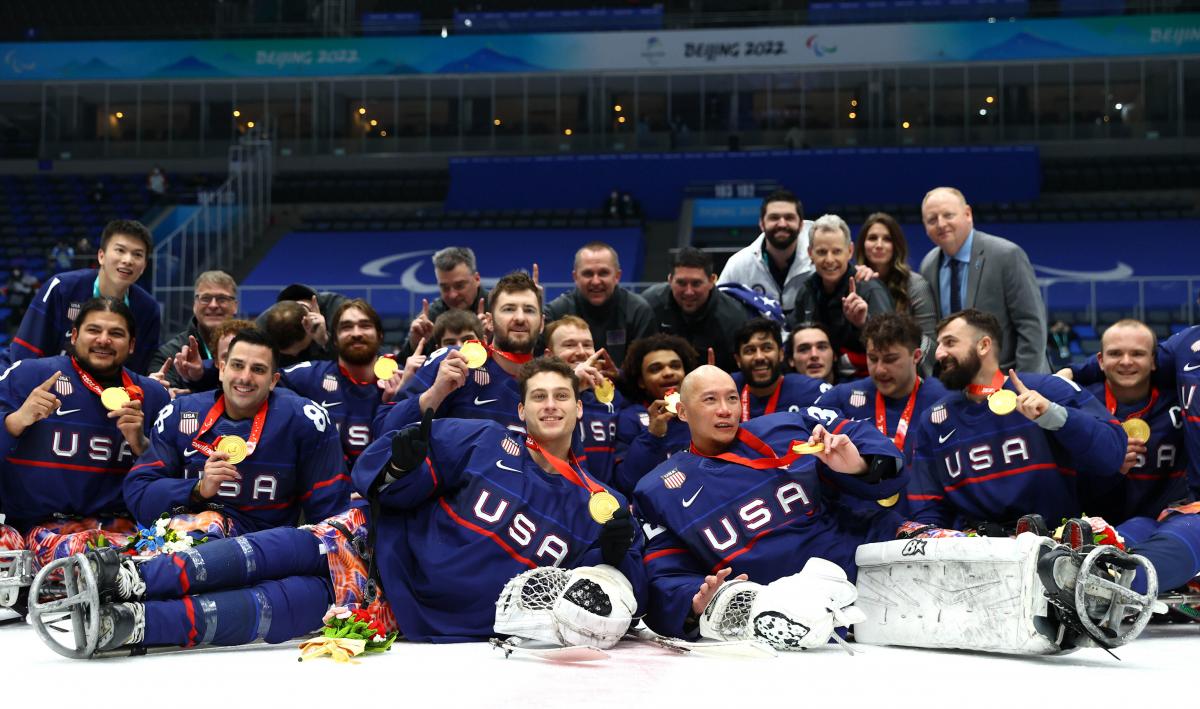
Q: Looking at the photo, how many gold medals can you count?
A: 11